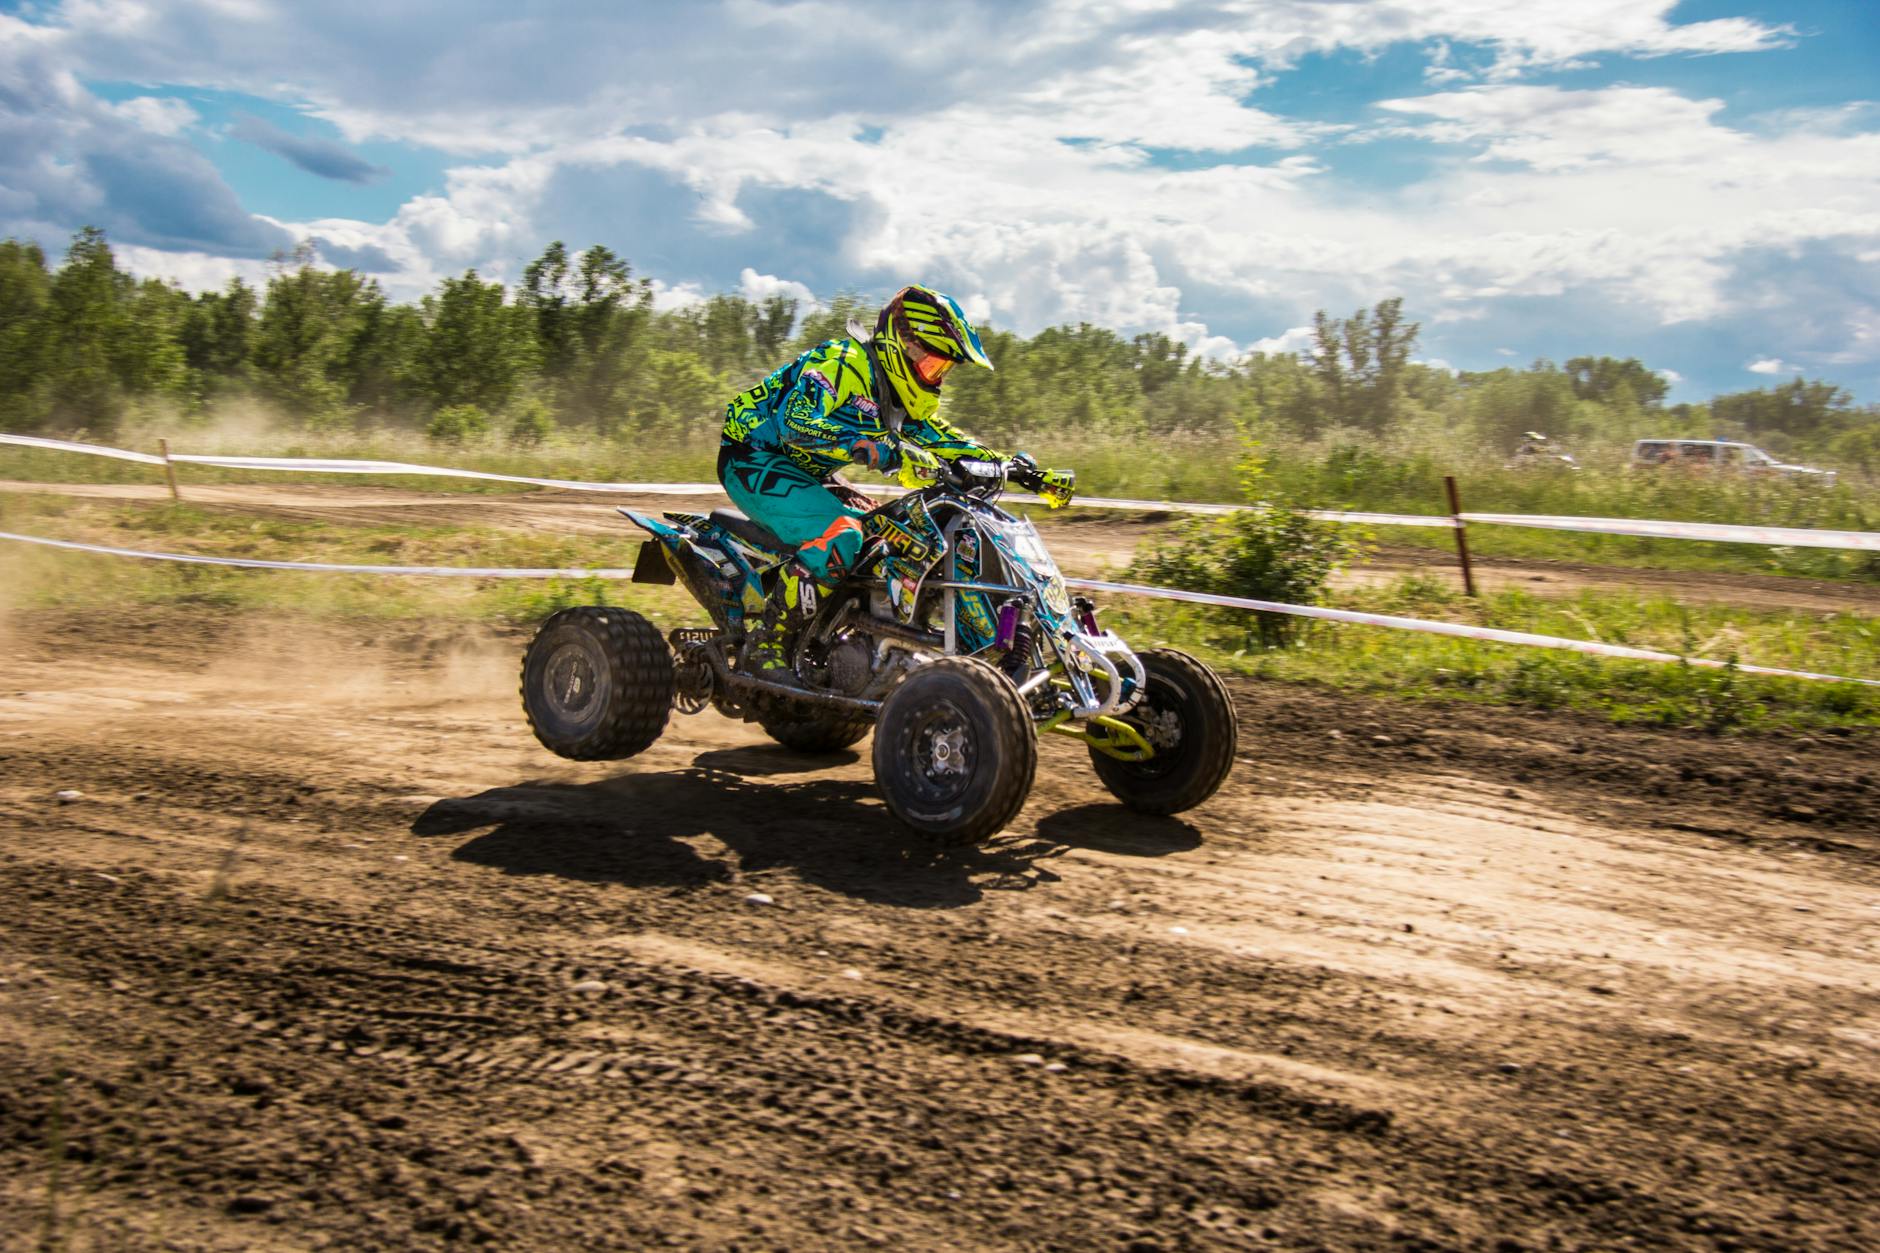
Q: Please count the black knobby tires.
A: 4